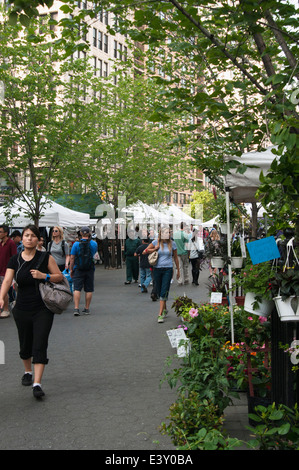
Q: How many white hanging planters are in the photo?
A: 5